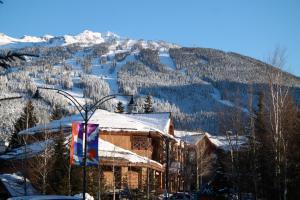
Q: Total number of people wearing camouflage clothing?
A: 0